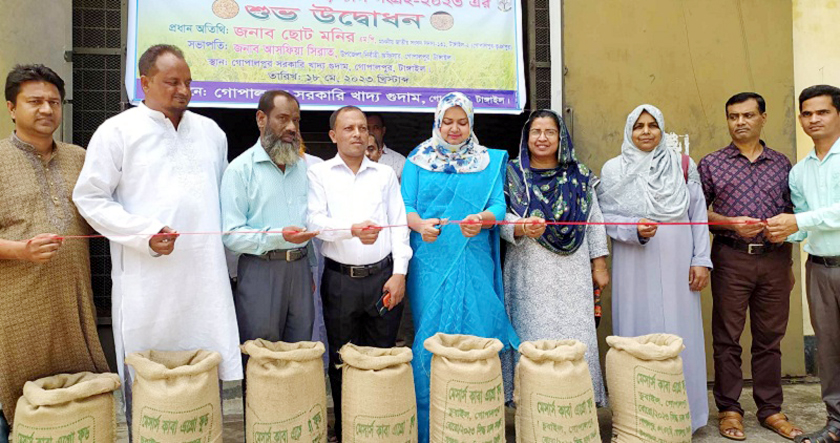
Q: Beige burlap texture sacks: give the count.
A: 7